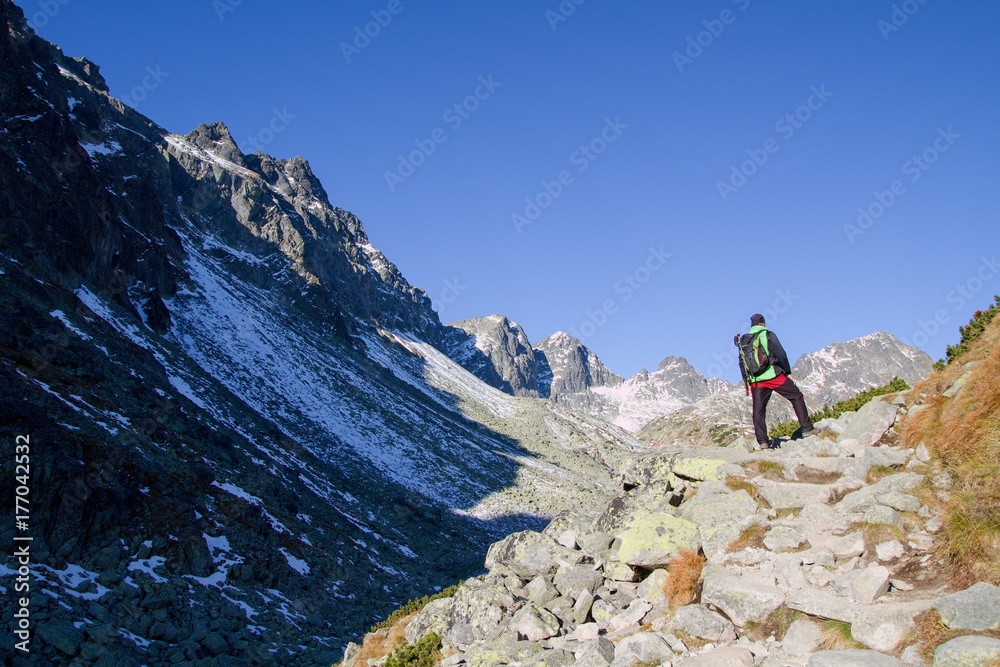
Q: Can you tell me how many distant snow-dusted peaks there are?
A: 4